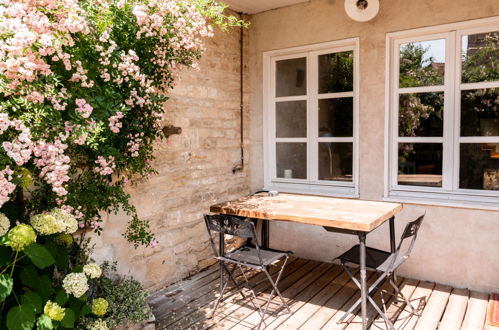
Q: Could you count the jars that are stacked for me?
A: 0